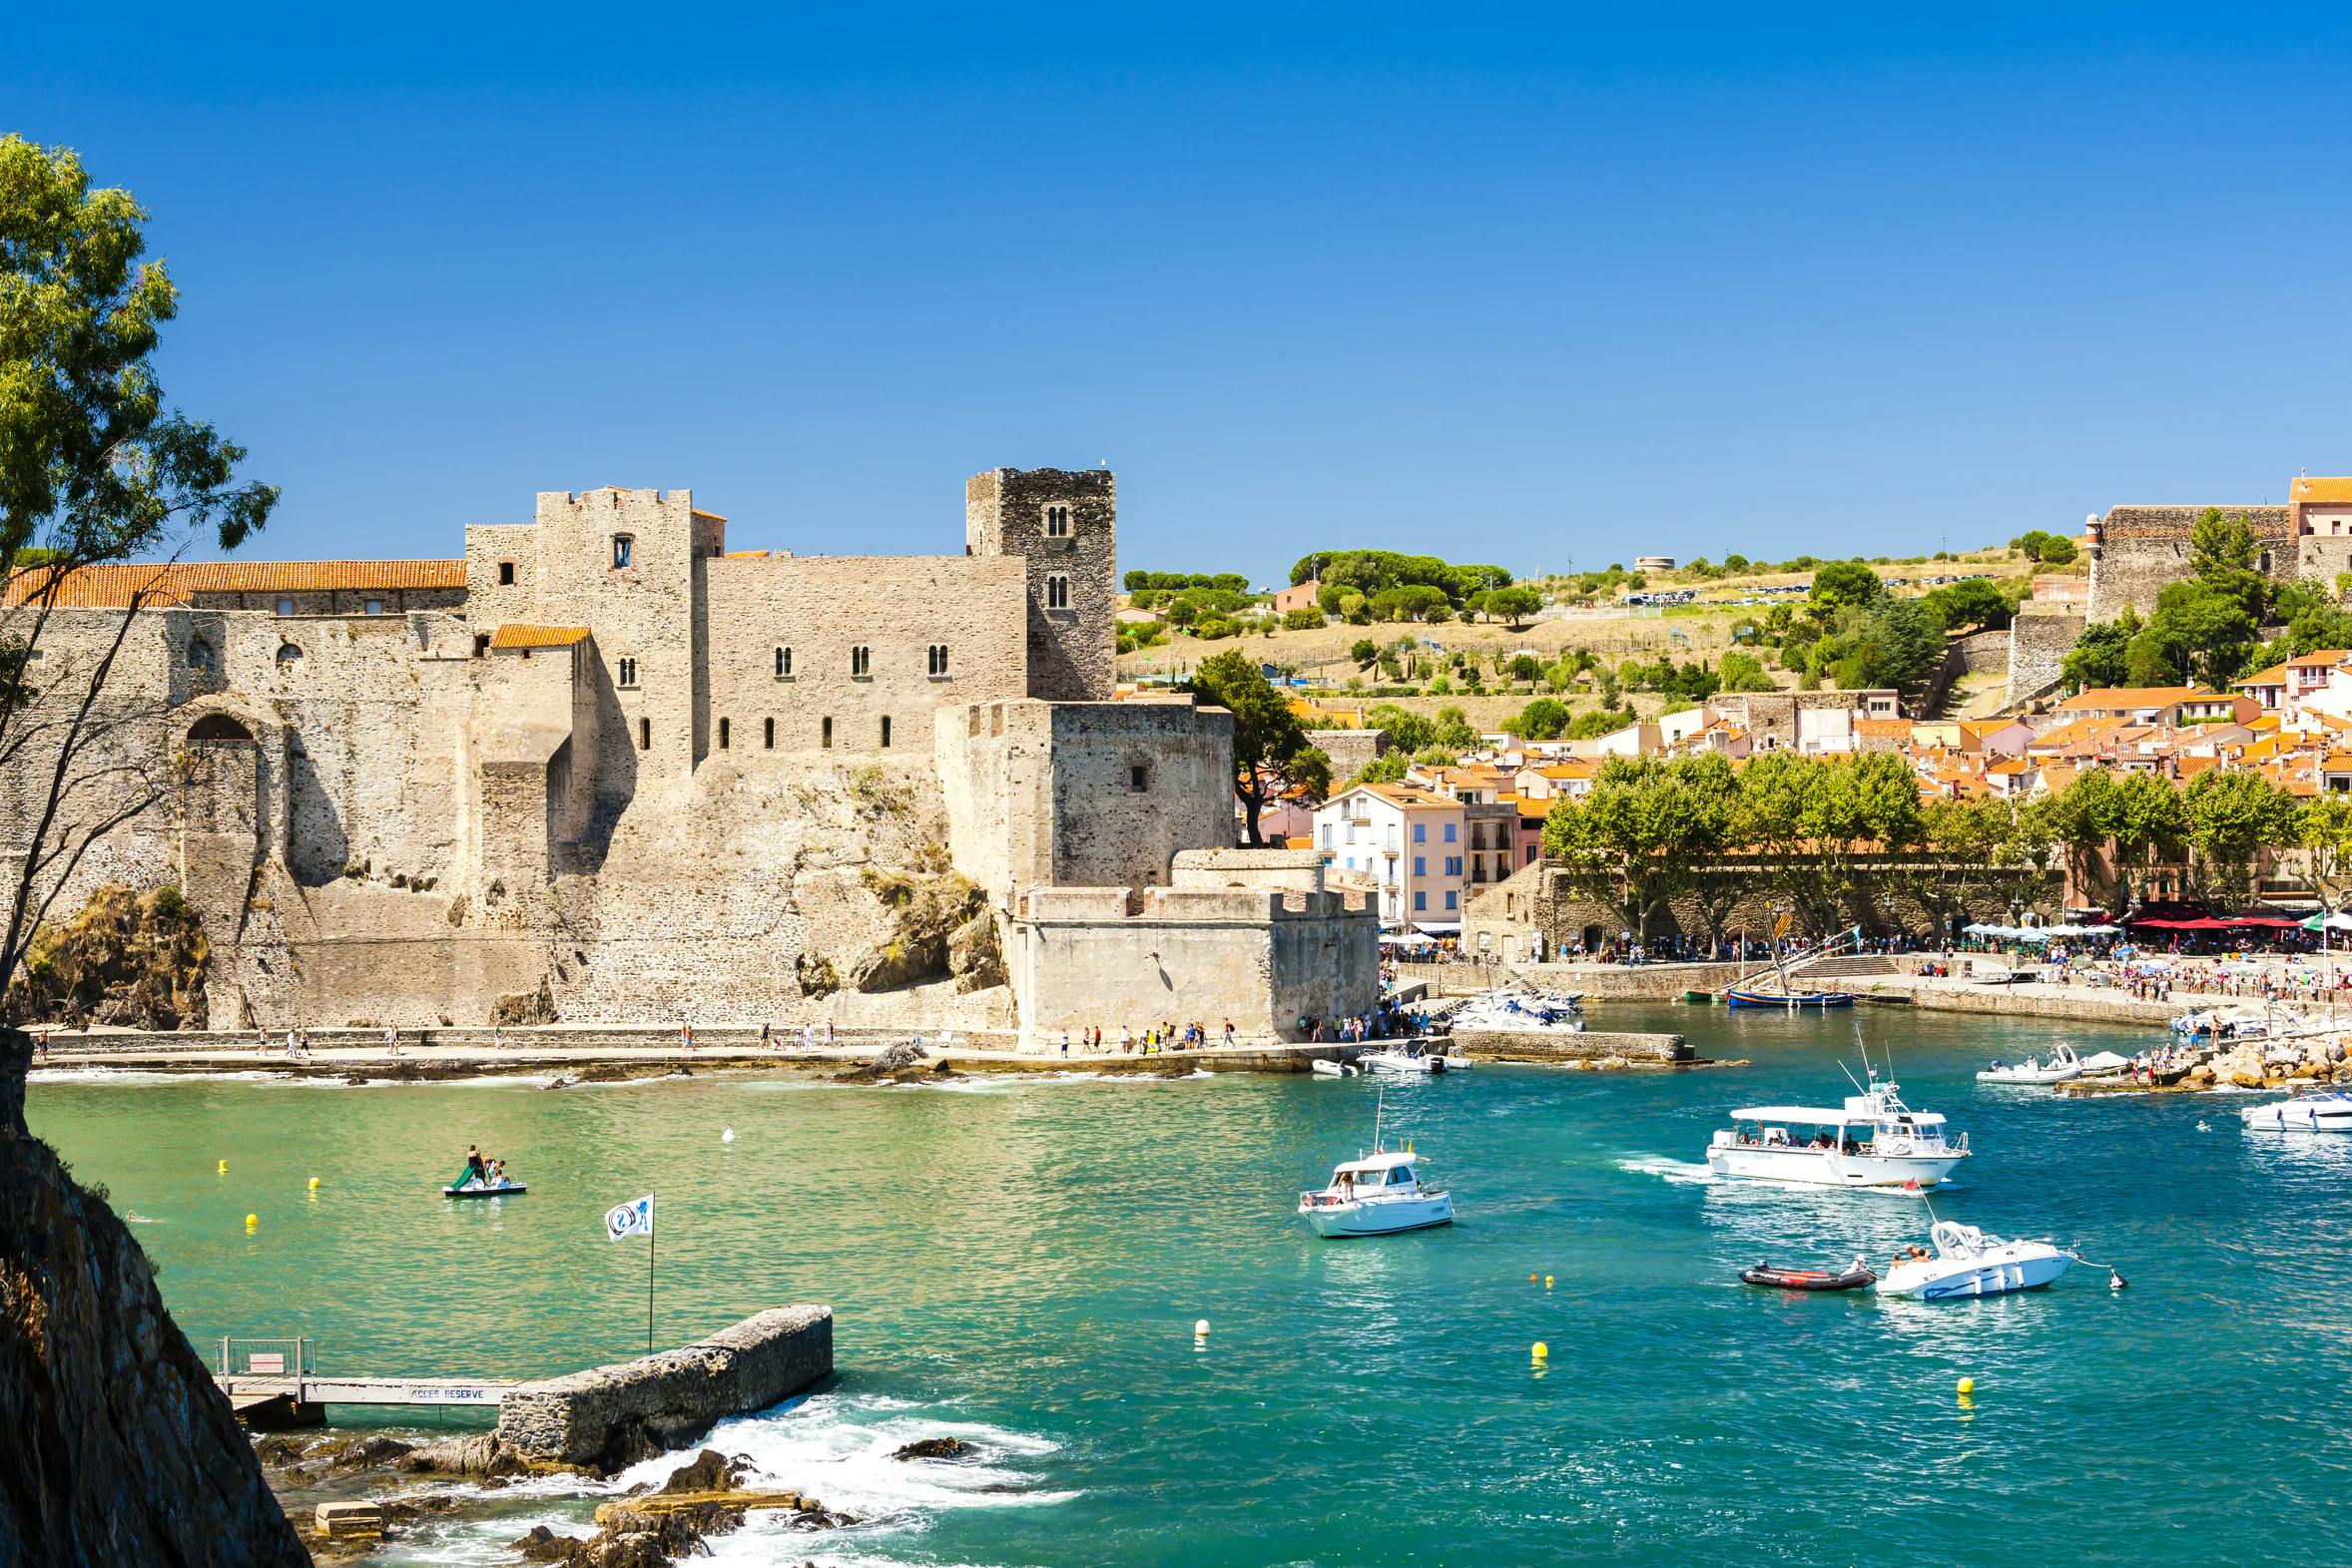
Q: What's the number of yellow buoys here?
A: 6